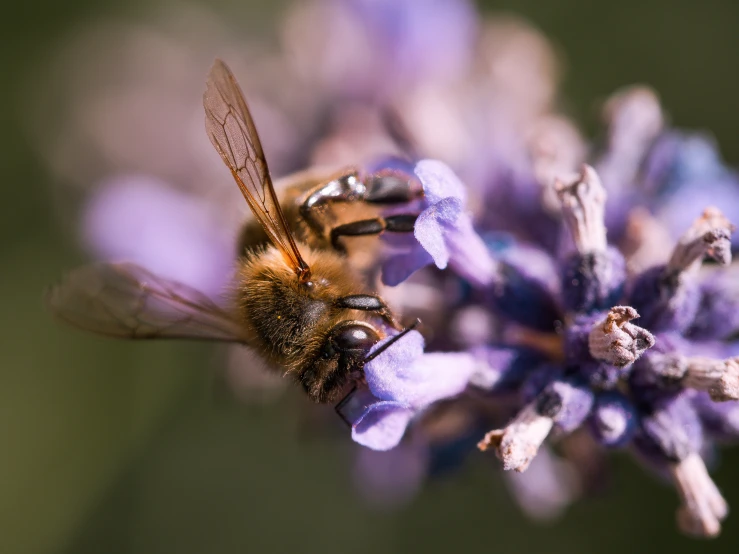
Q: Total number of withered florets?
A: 6